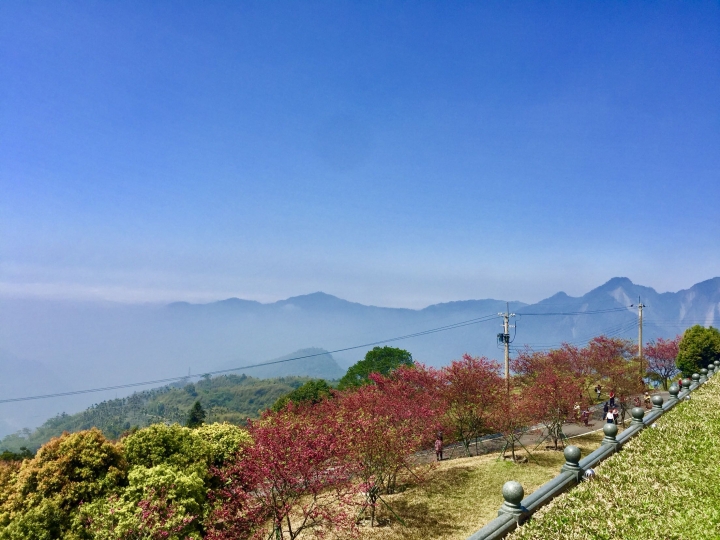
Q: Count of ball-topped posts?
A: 11